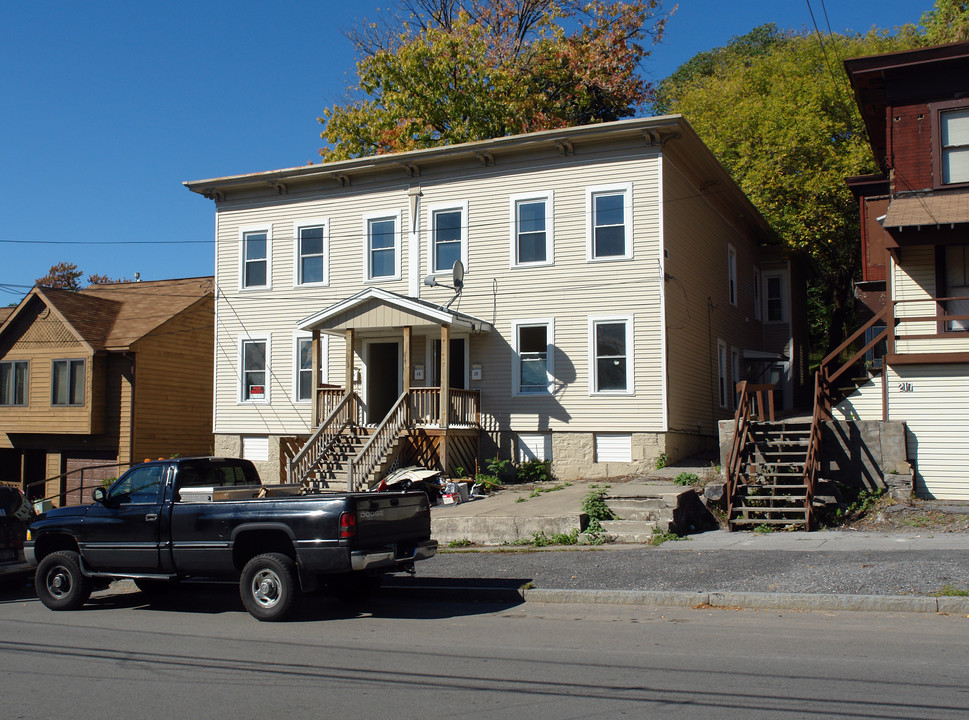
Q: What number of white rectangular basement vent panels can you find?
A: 3